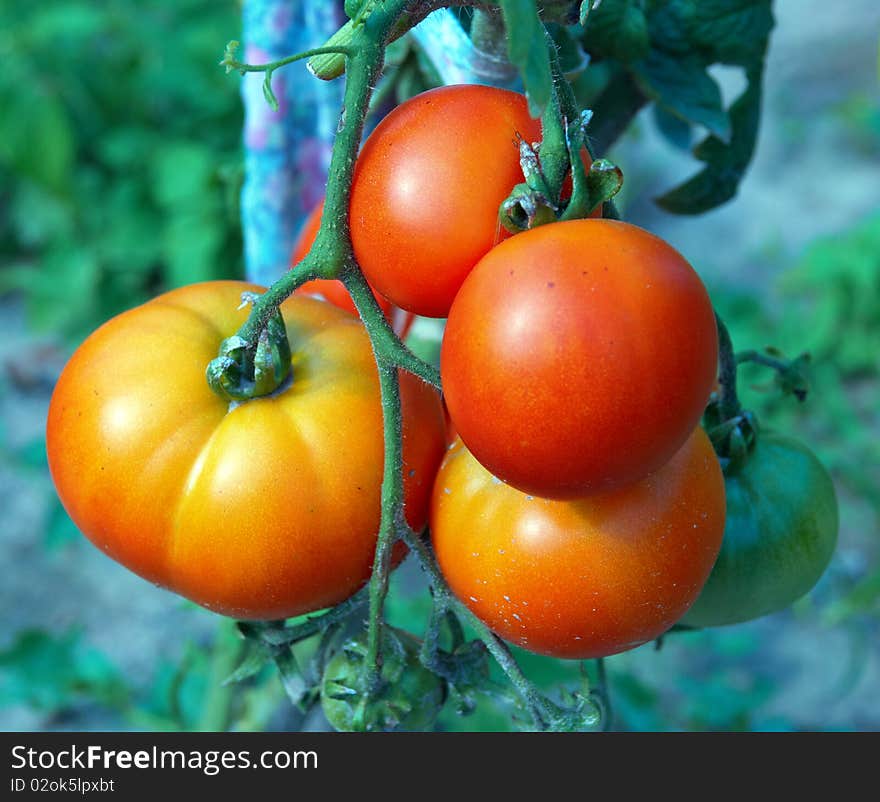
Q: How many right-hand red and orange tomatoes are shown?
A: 3